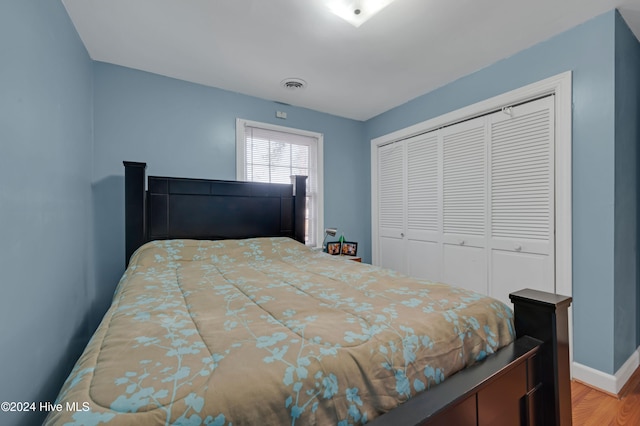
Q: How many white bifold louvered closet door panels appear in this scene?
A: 4